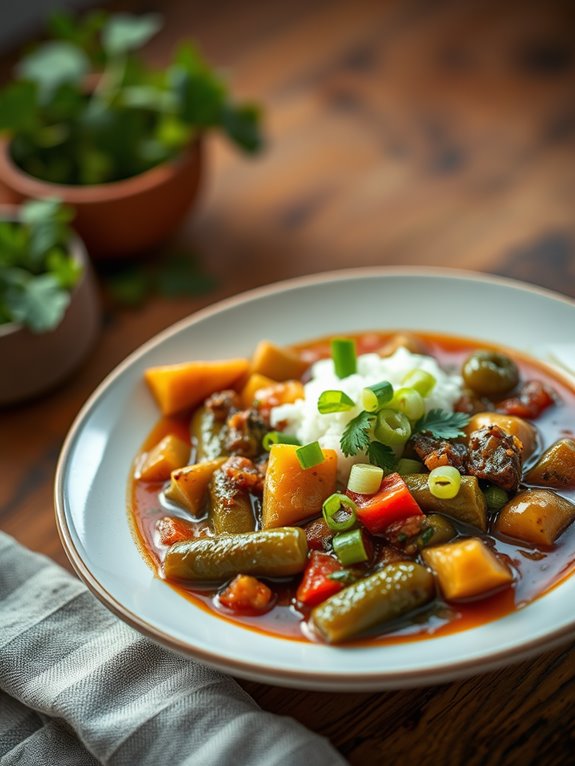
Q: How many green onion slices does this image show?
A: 12